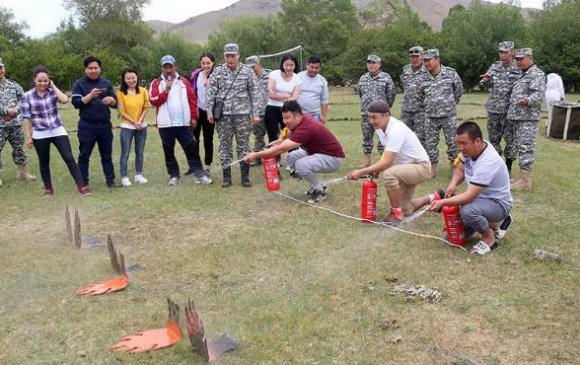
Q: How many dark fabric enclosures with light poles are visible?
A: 1